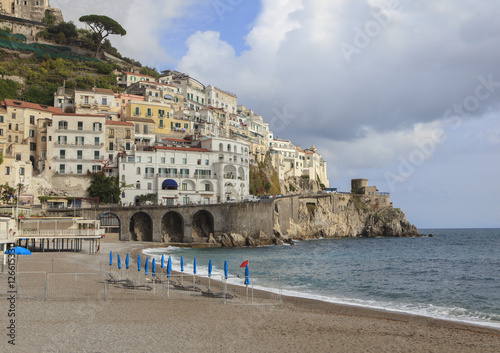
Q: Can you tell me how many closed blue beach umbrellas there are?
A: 13